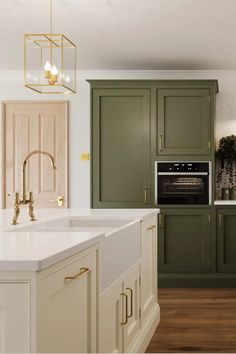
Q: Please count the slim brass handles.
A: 8